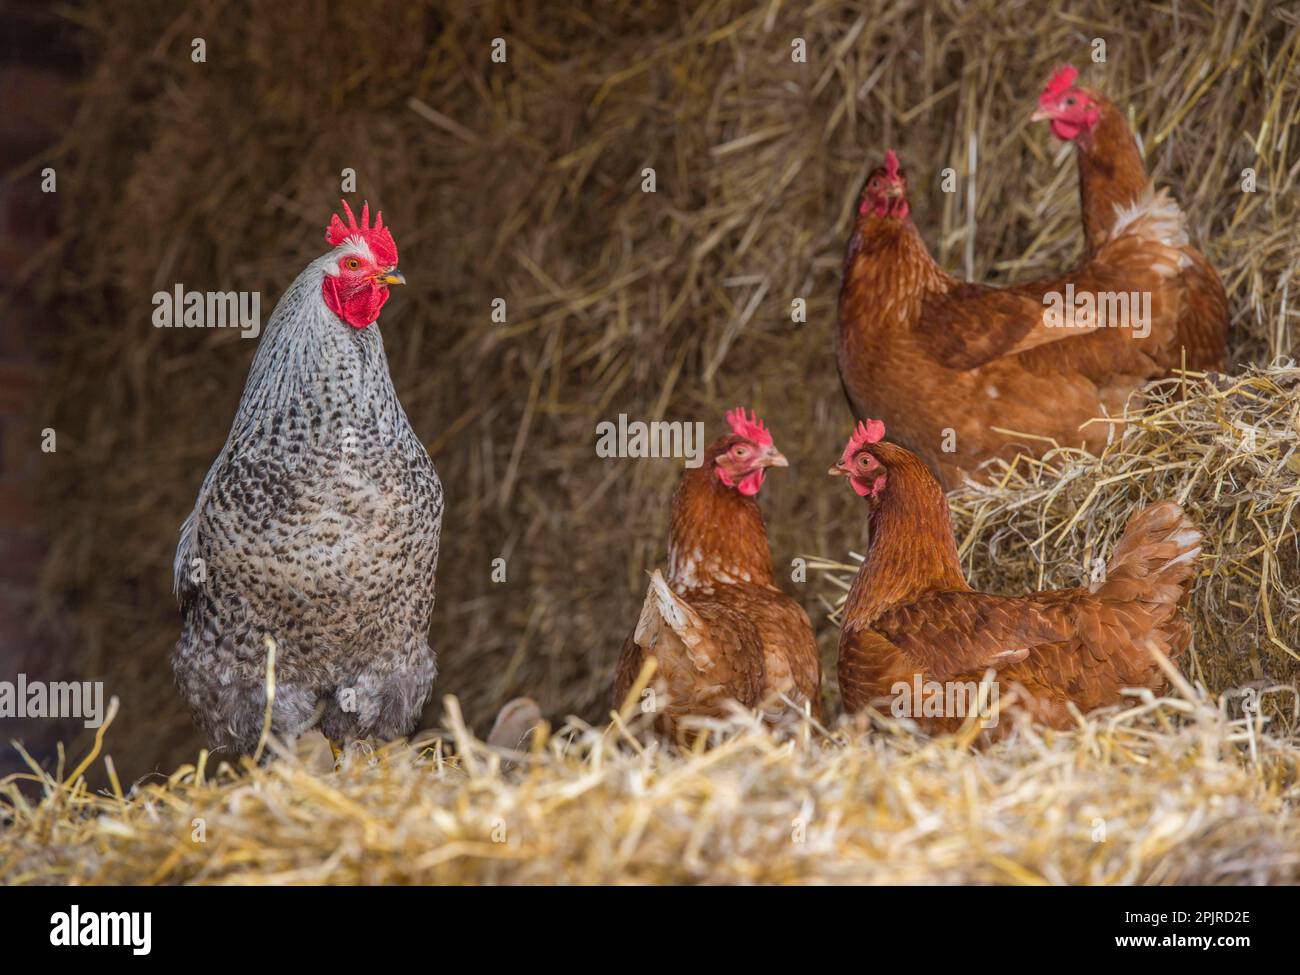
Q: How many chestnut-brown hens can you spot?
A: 4